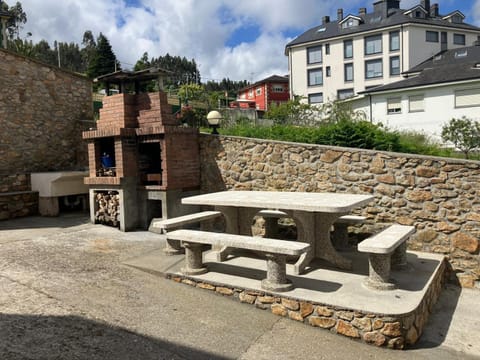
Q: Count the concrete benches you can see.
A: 4